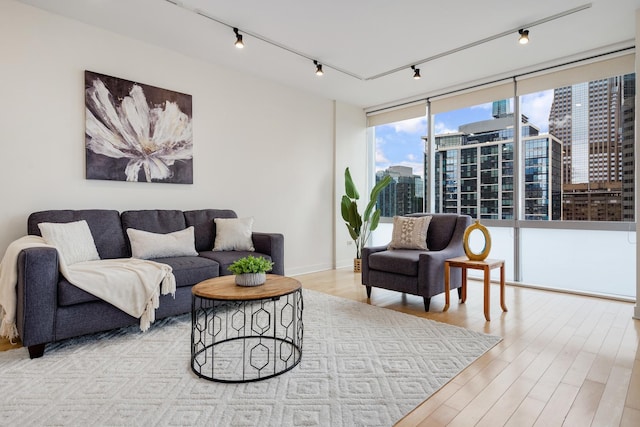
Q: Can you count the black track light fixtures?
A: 4